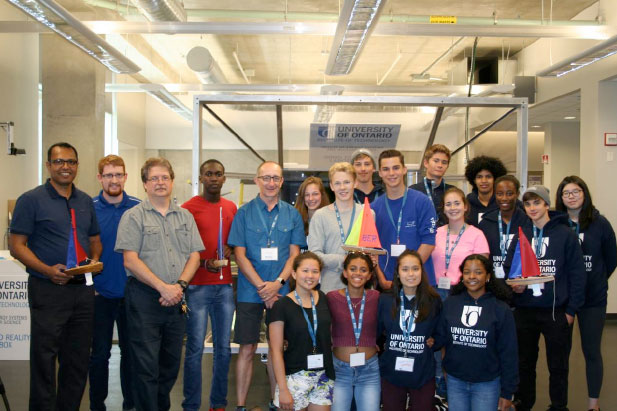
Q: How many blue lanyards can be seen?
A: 12